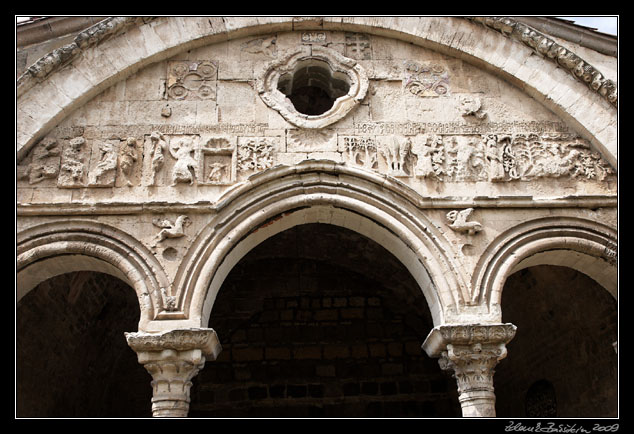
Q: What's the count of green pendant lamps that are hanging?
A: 0